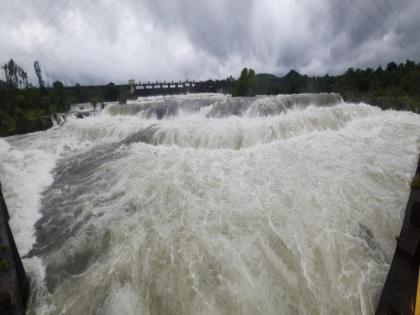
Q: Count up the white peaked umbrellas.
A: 0